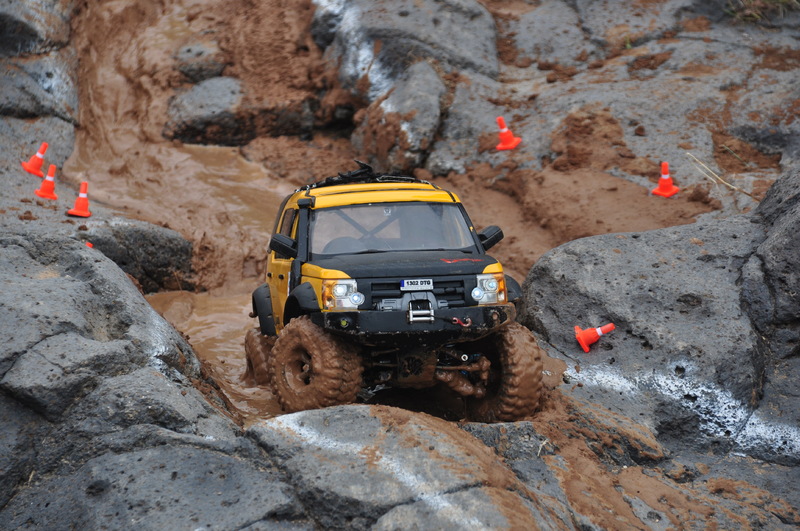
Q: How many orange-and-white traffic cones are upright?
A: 5